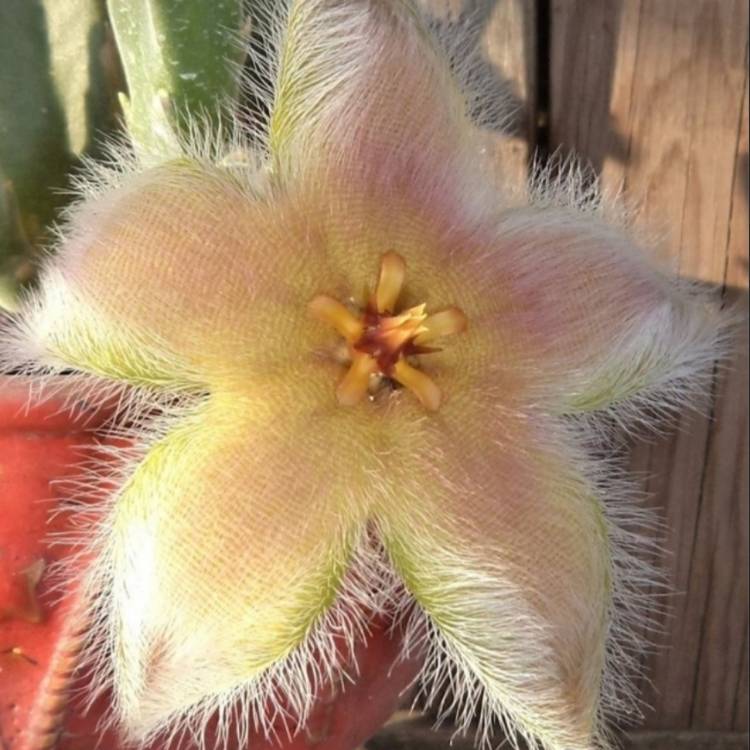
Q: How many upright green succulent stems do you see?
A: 2